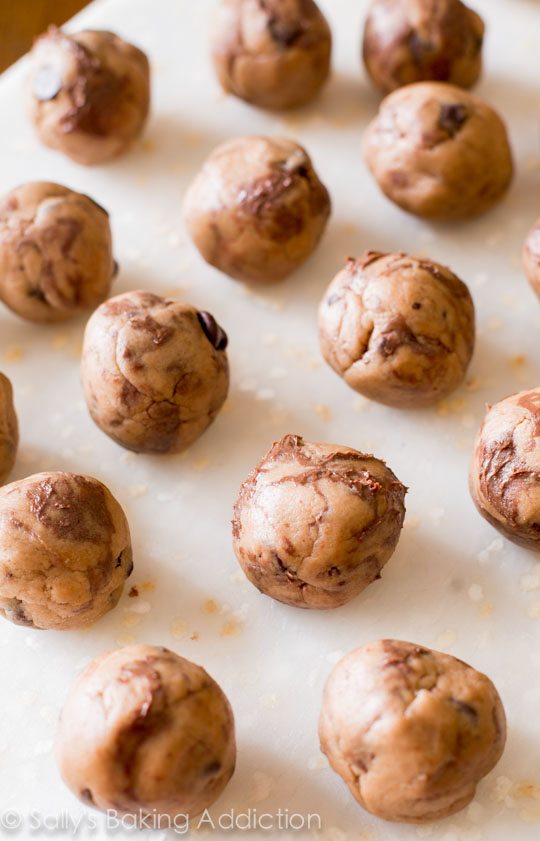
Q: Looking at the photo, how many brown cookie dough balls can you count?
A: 15